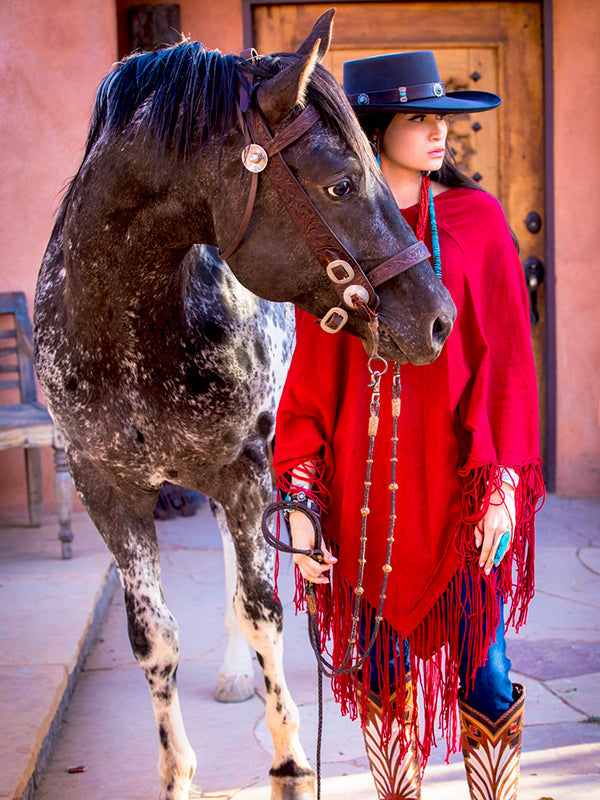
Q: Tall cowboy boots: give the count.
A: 2